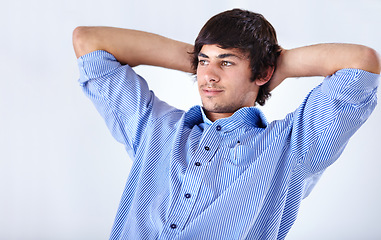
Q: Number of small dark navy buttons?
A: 5